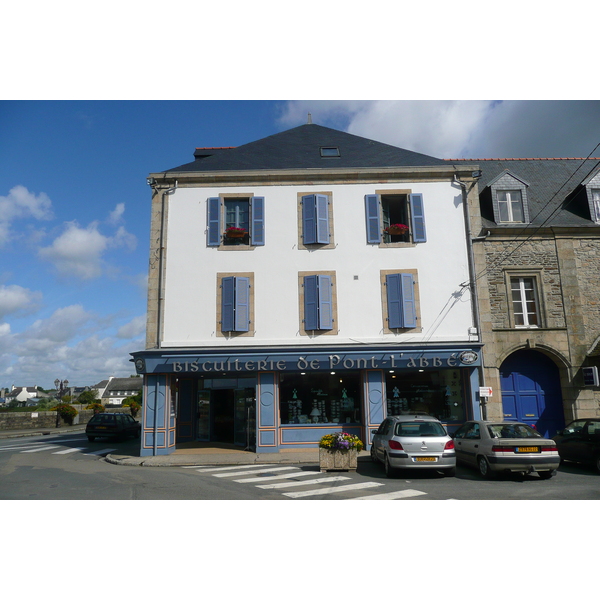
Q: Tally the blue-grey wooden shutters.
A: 12